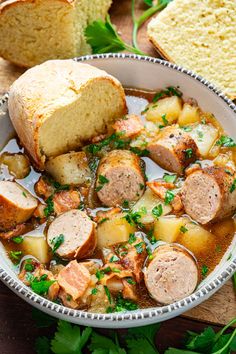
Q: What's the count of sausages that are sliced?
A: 6